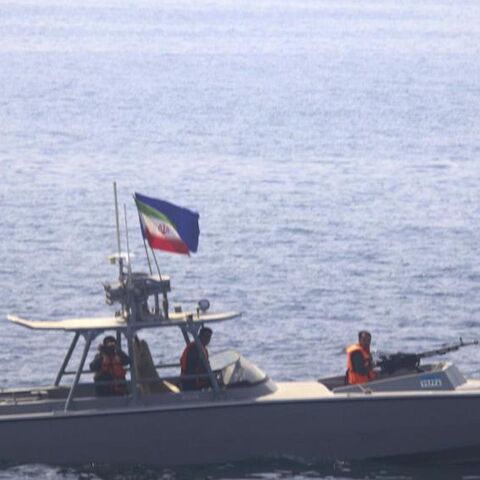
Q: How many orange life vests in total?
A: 3